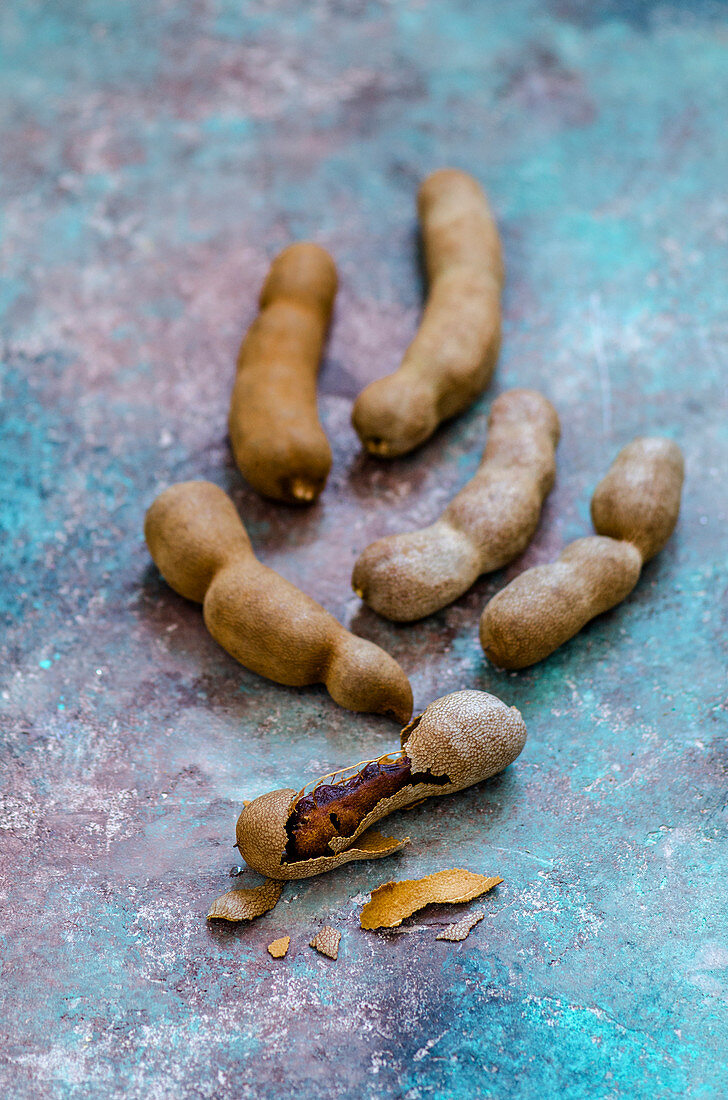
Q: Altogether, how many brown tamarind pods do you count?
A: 6